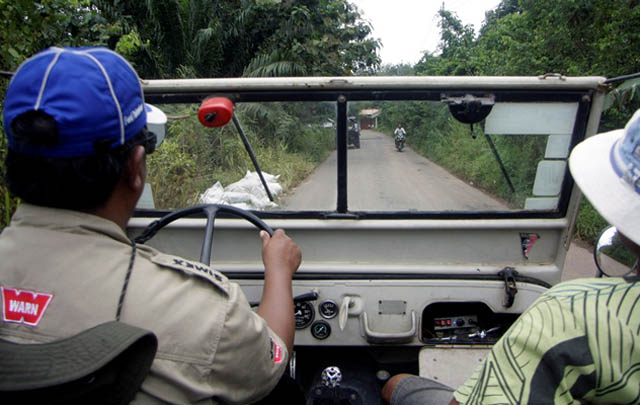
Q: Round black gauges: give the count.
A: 3